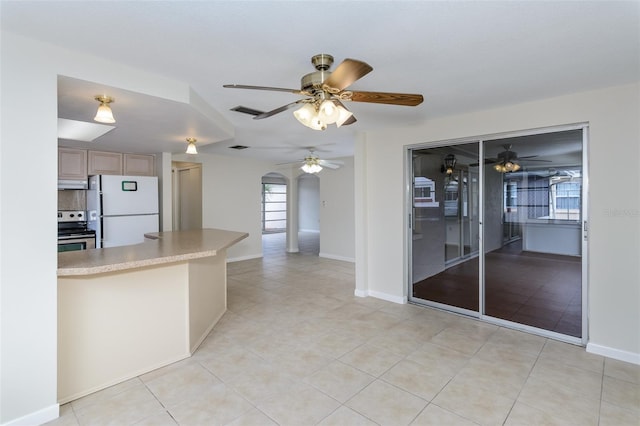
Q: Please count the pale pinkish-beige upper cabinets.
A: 3